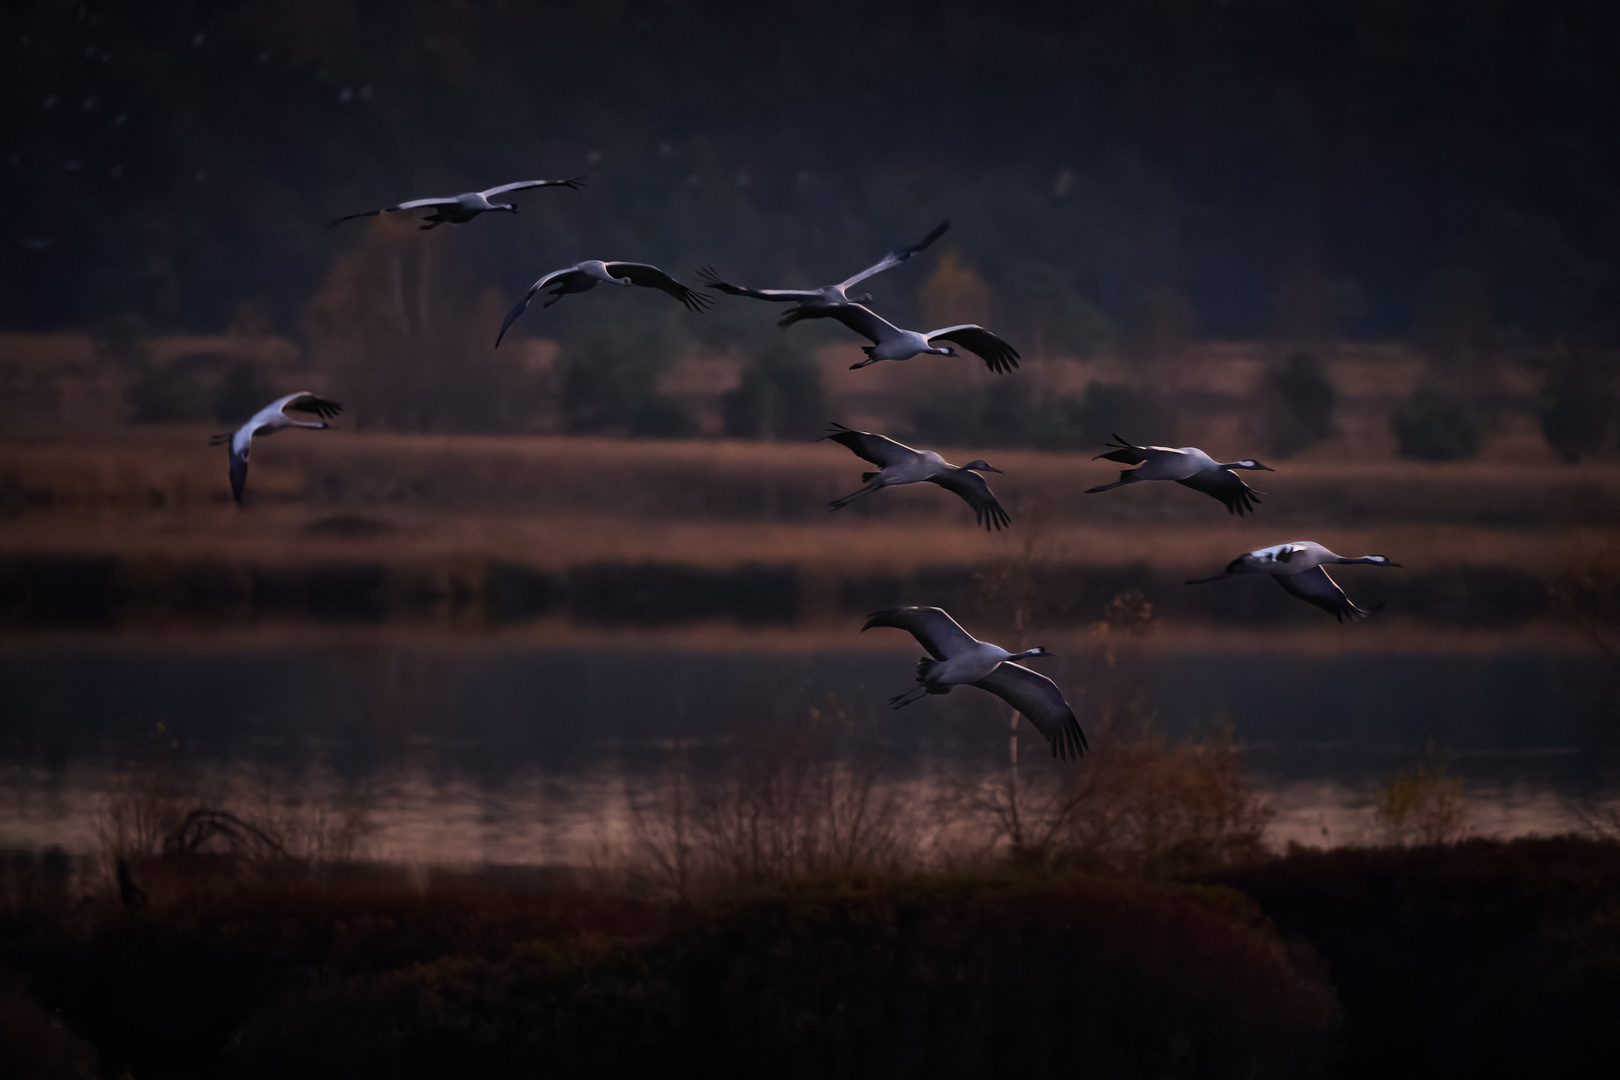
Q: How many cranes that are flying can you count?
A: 9